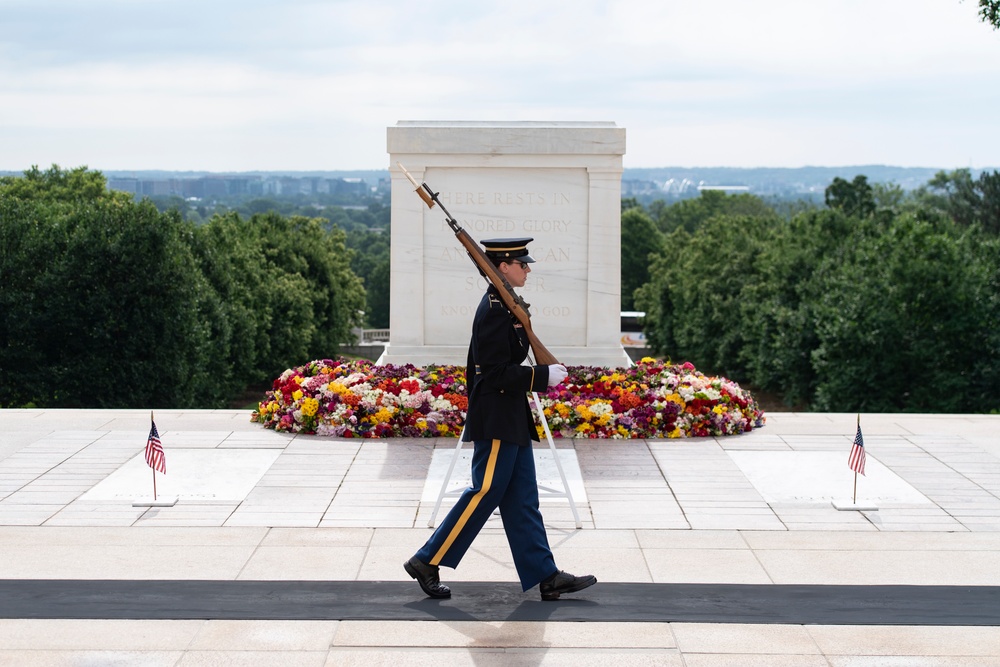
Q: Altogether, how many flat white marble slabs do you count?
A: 3